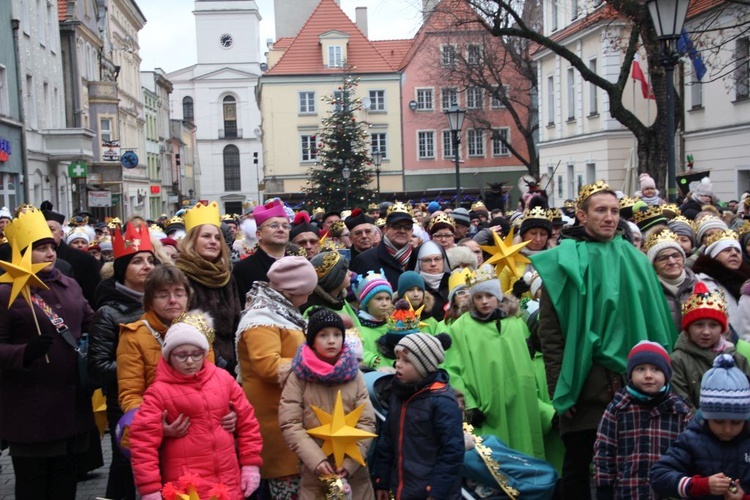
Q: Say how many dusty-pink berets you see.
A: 1